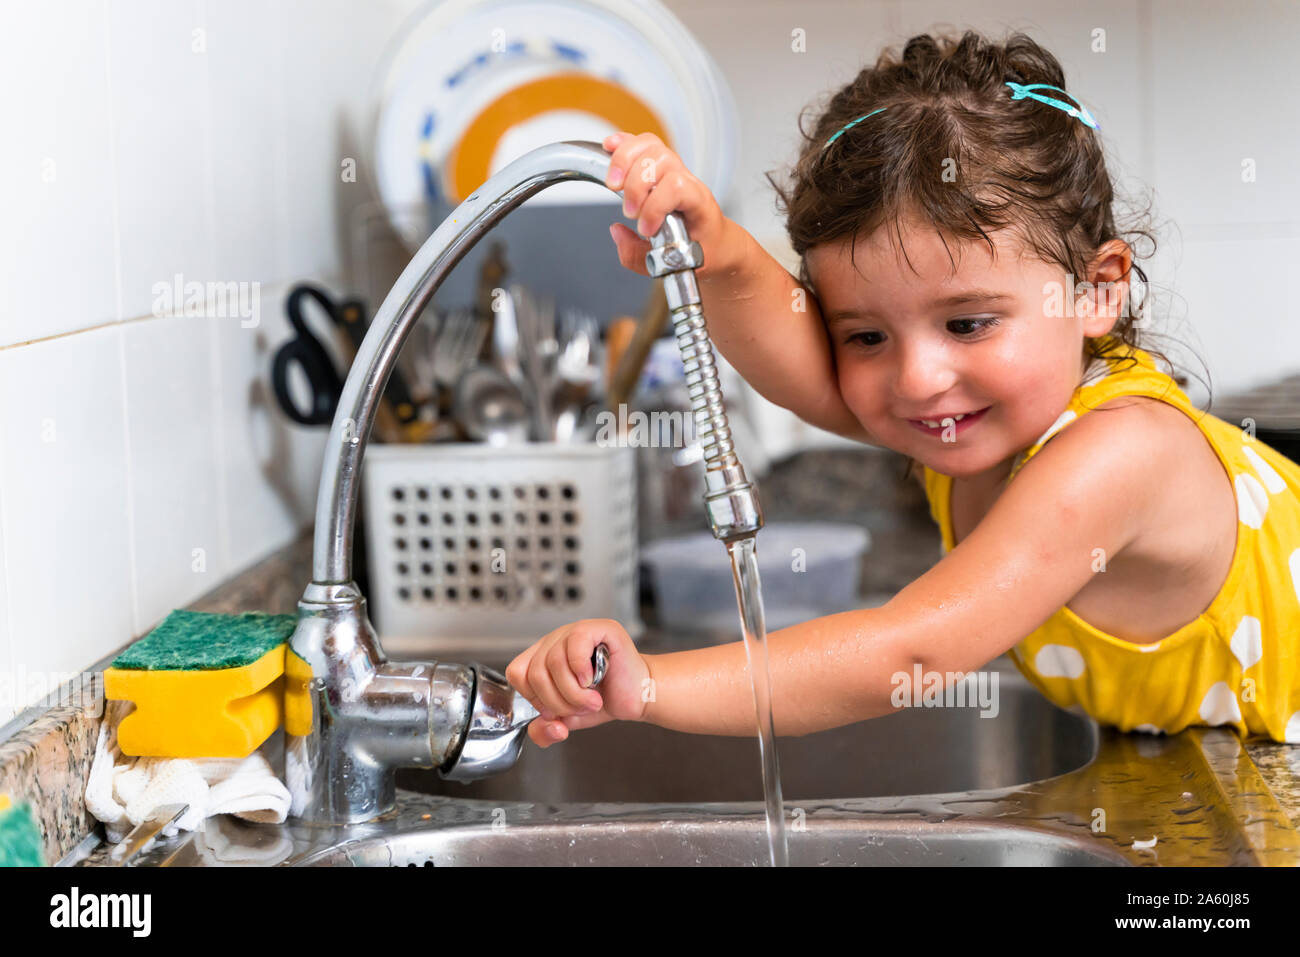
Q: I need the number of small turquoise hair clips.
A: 2